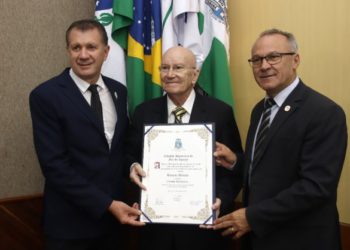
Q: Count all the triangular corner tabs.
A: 4